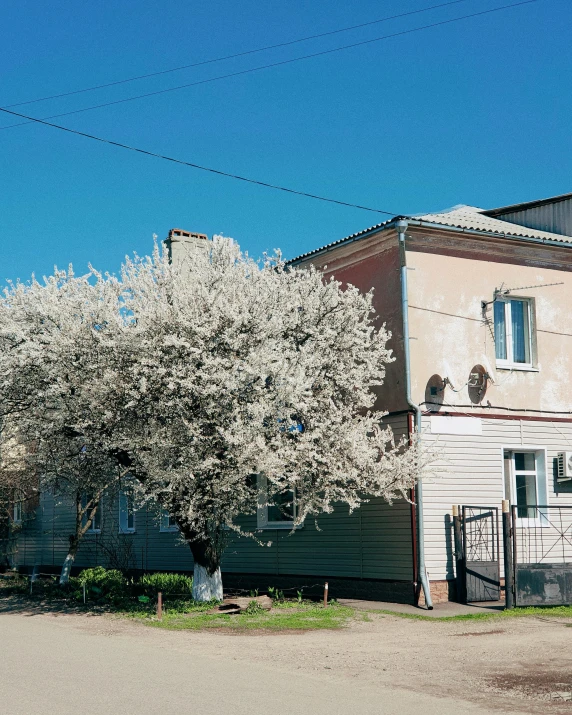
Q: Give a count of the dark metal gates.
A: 2